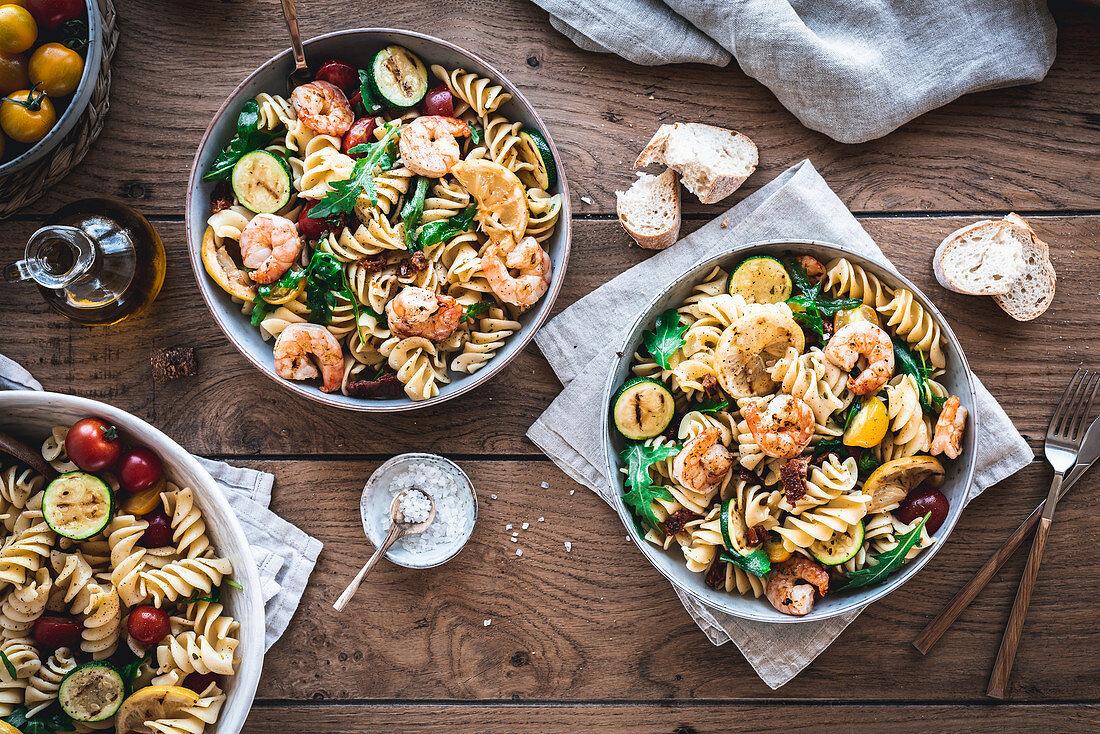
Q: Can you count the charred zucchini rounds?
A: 9